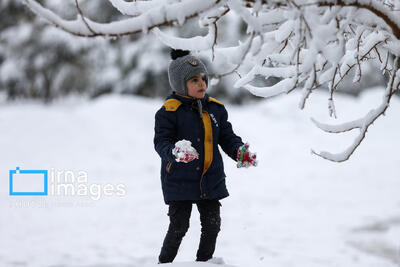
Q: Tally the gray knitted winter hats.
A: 1